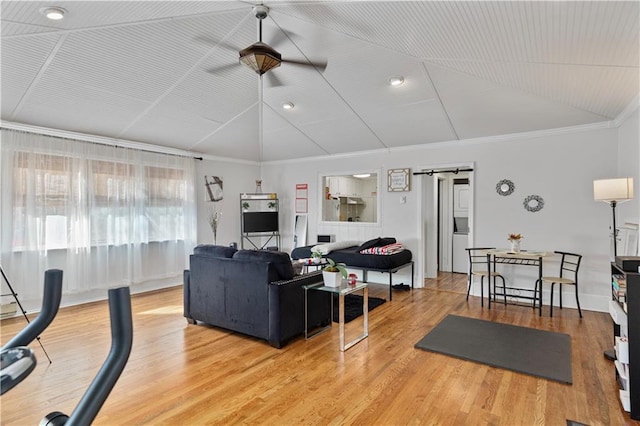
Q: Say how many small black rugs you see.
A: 1